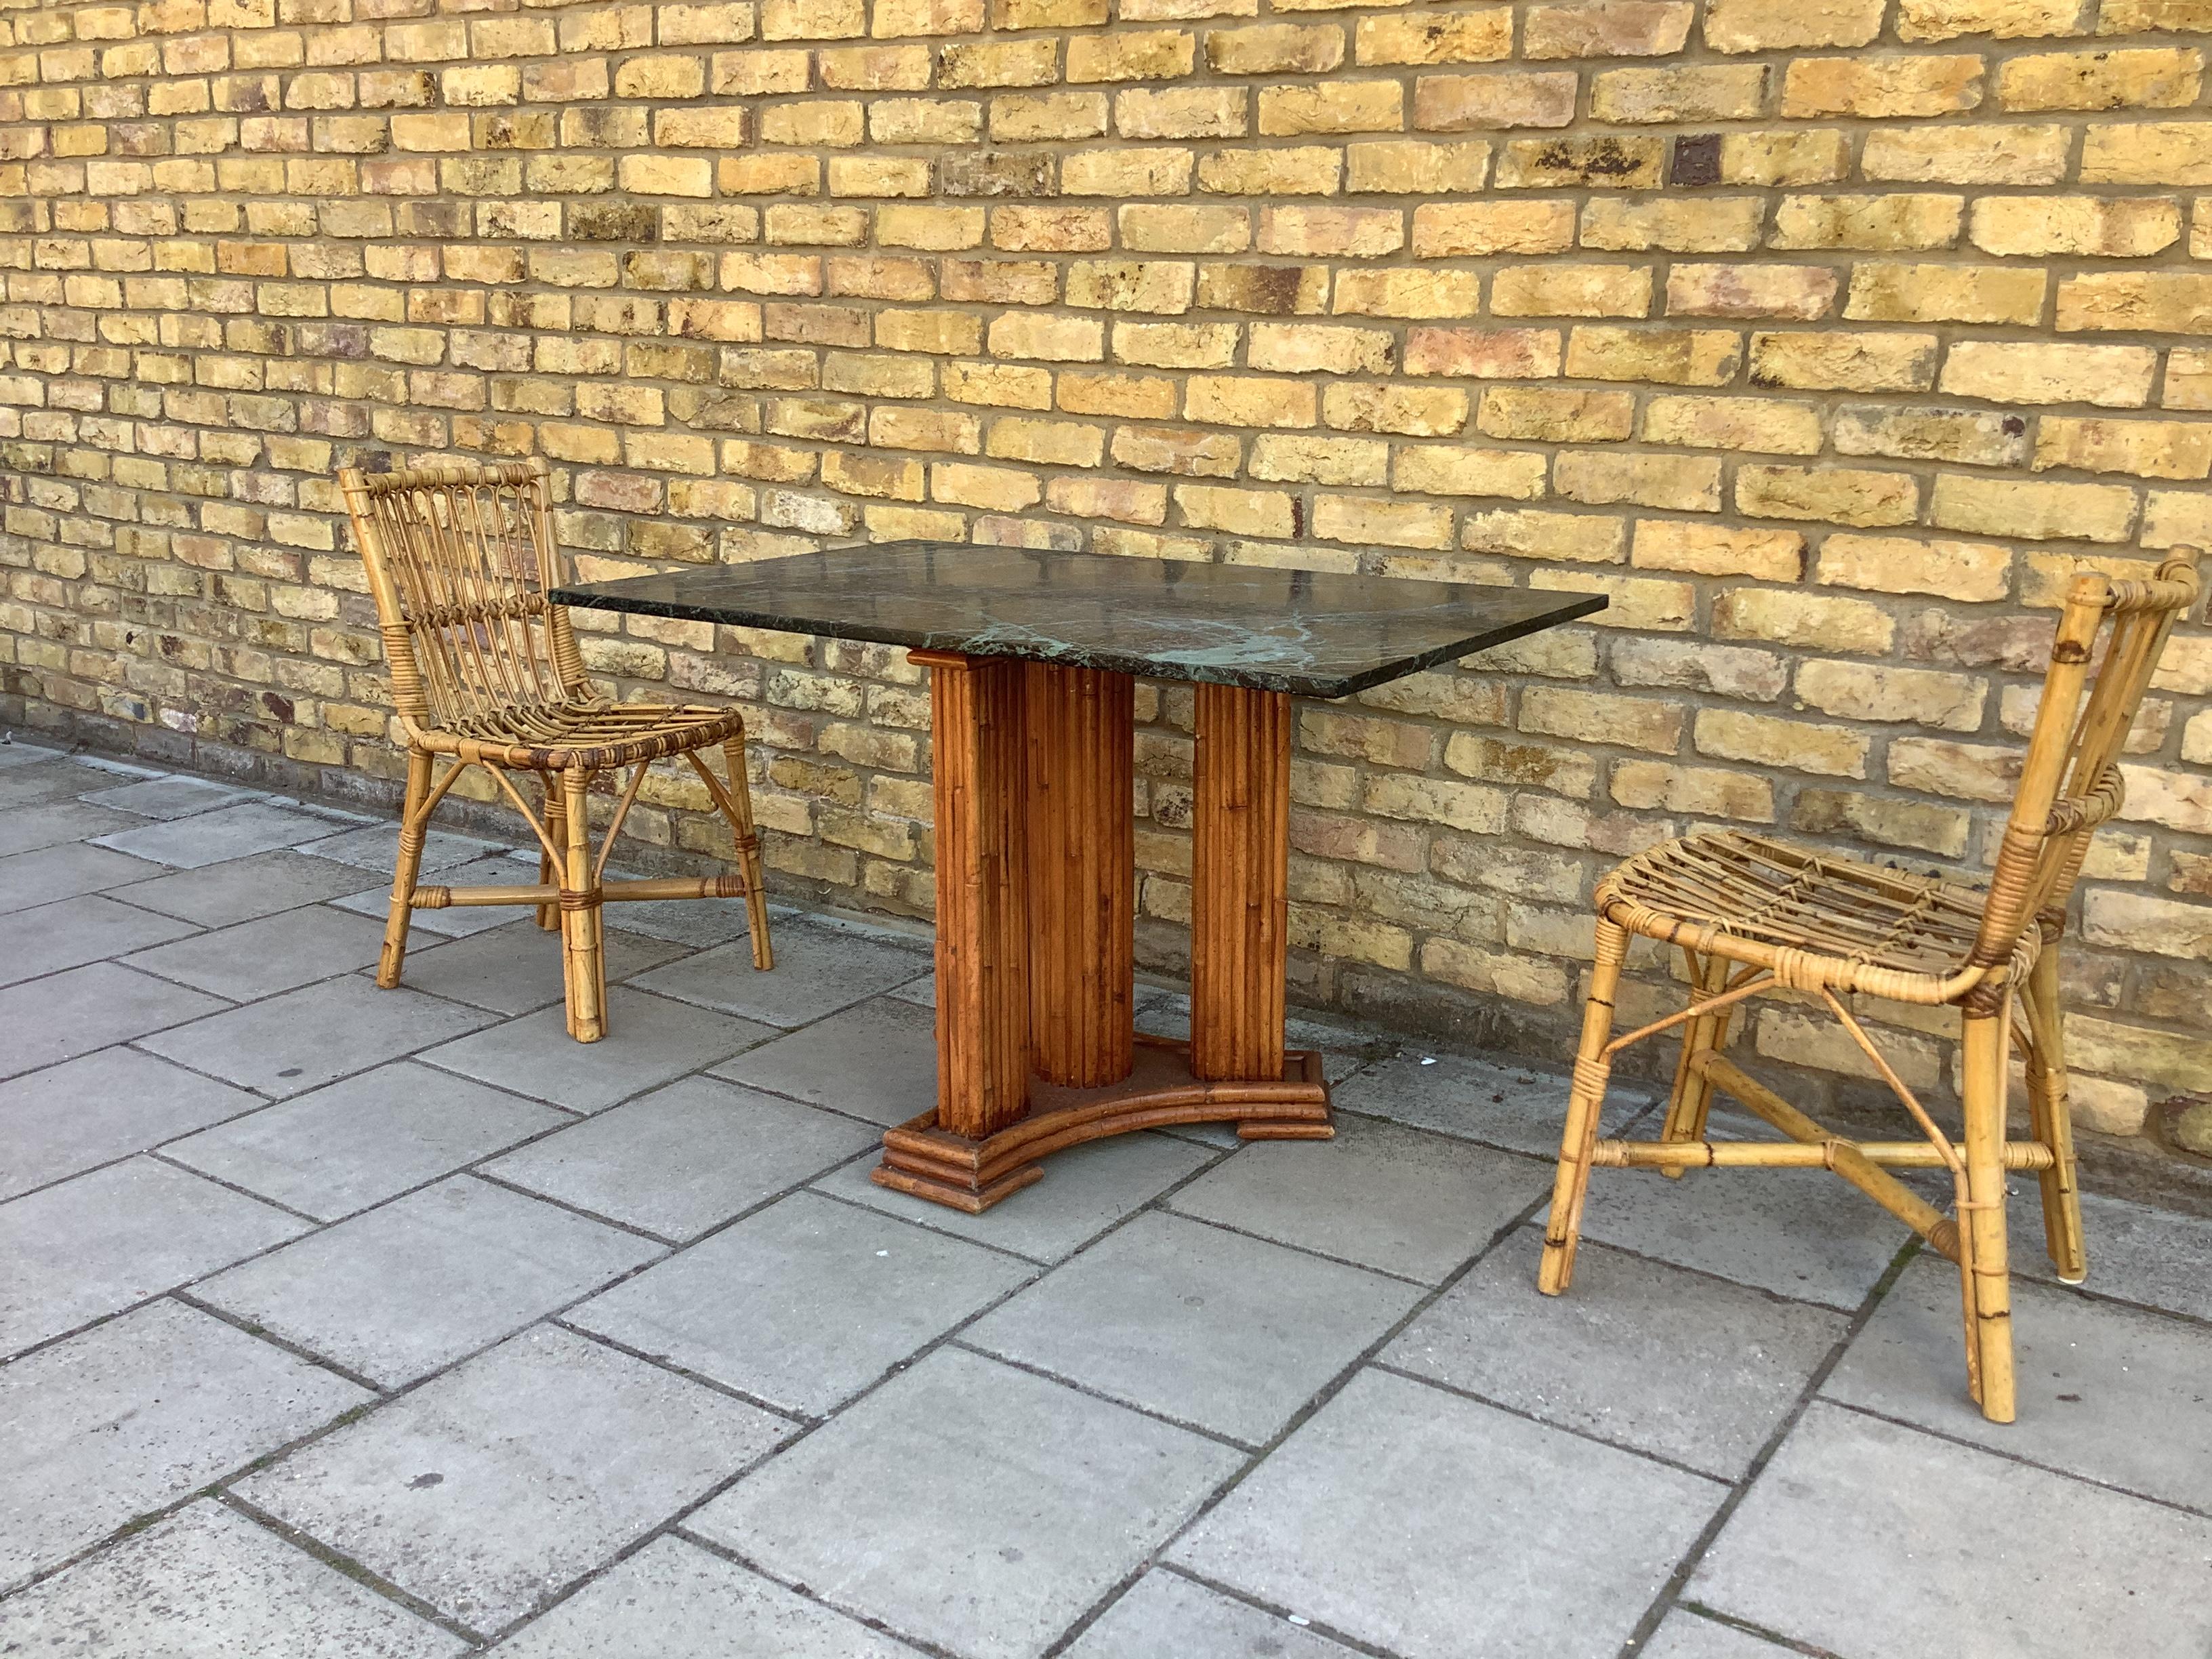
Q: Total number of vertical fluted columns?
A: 3